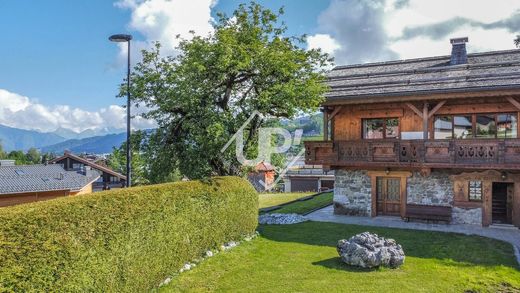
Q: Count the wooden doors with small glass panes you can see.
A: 1